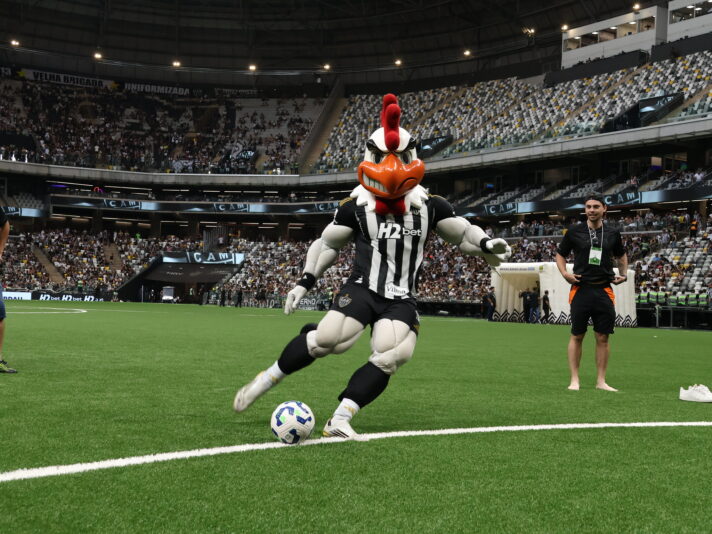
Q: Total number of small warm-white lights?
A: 10